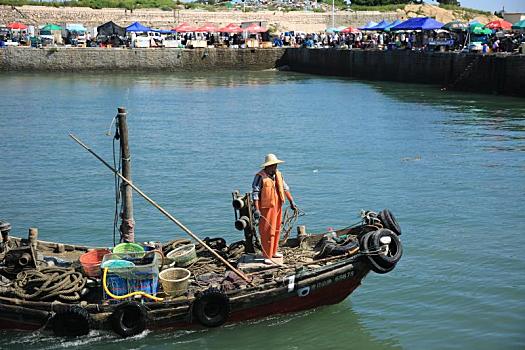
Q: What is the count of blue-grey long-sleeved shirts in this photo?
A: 1